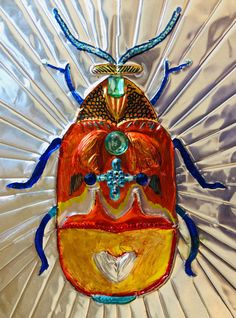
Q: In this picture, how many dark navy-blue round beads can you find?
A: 2